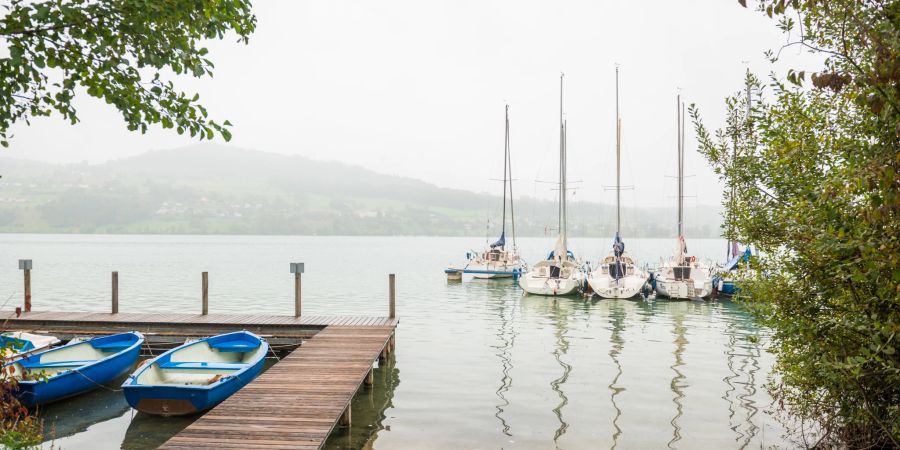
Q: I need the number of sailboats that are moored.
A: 5